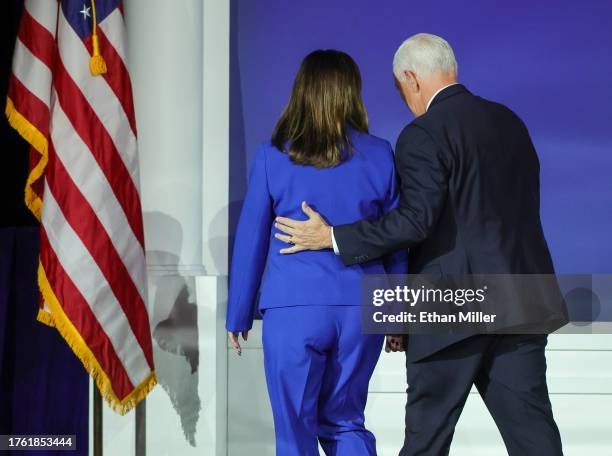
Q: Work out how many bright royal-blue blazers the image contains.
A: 1